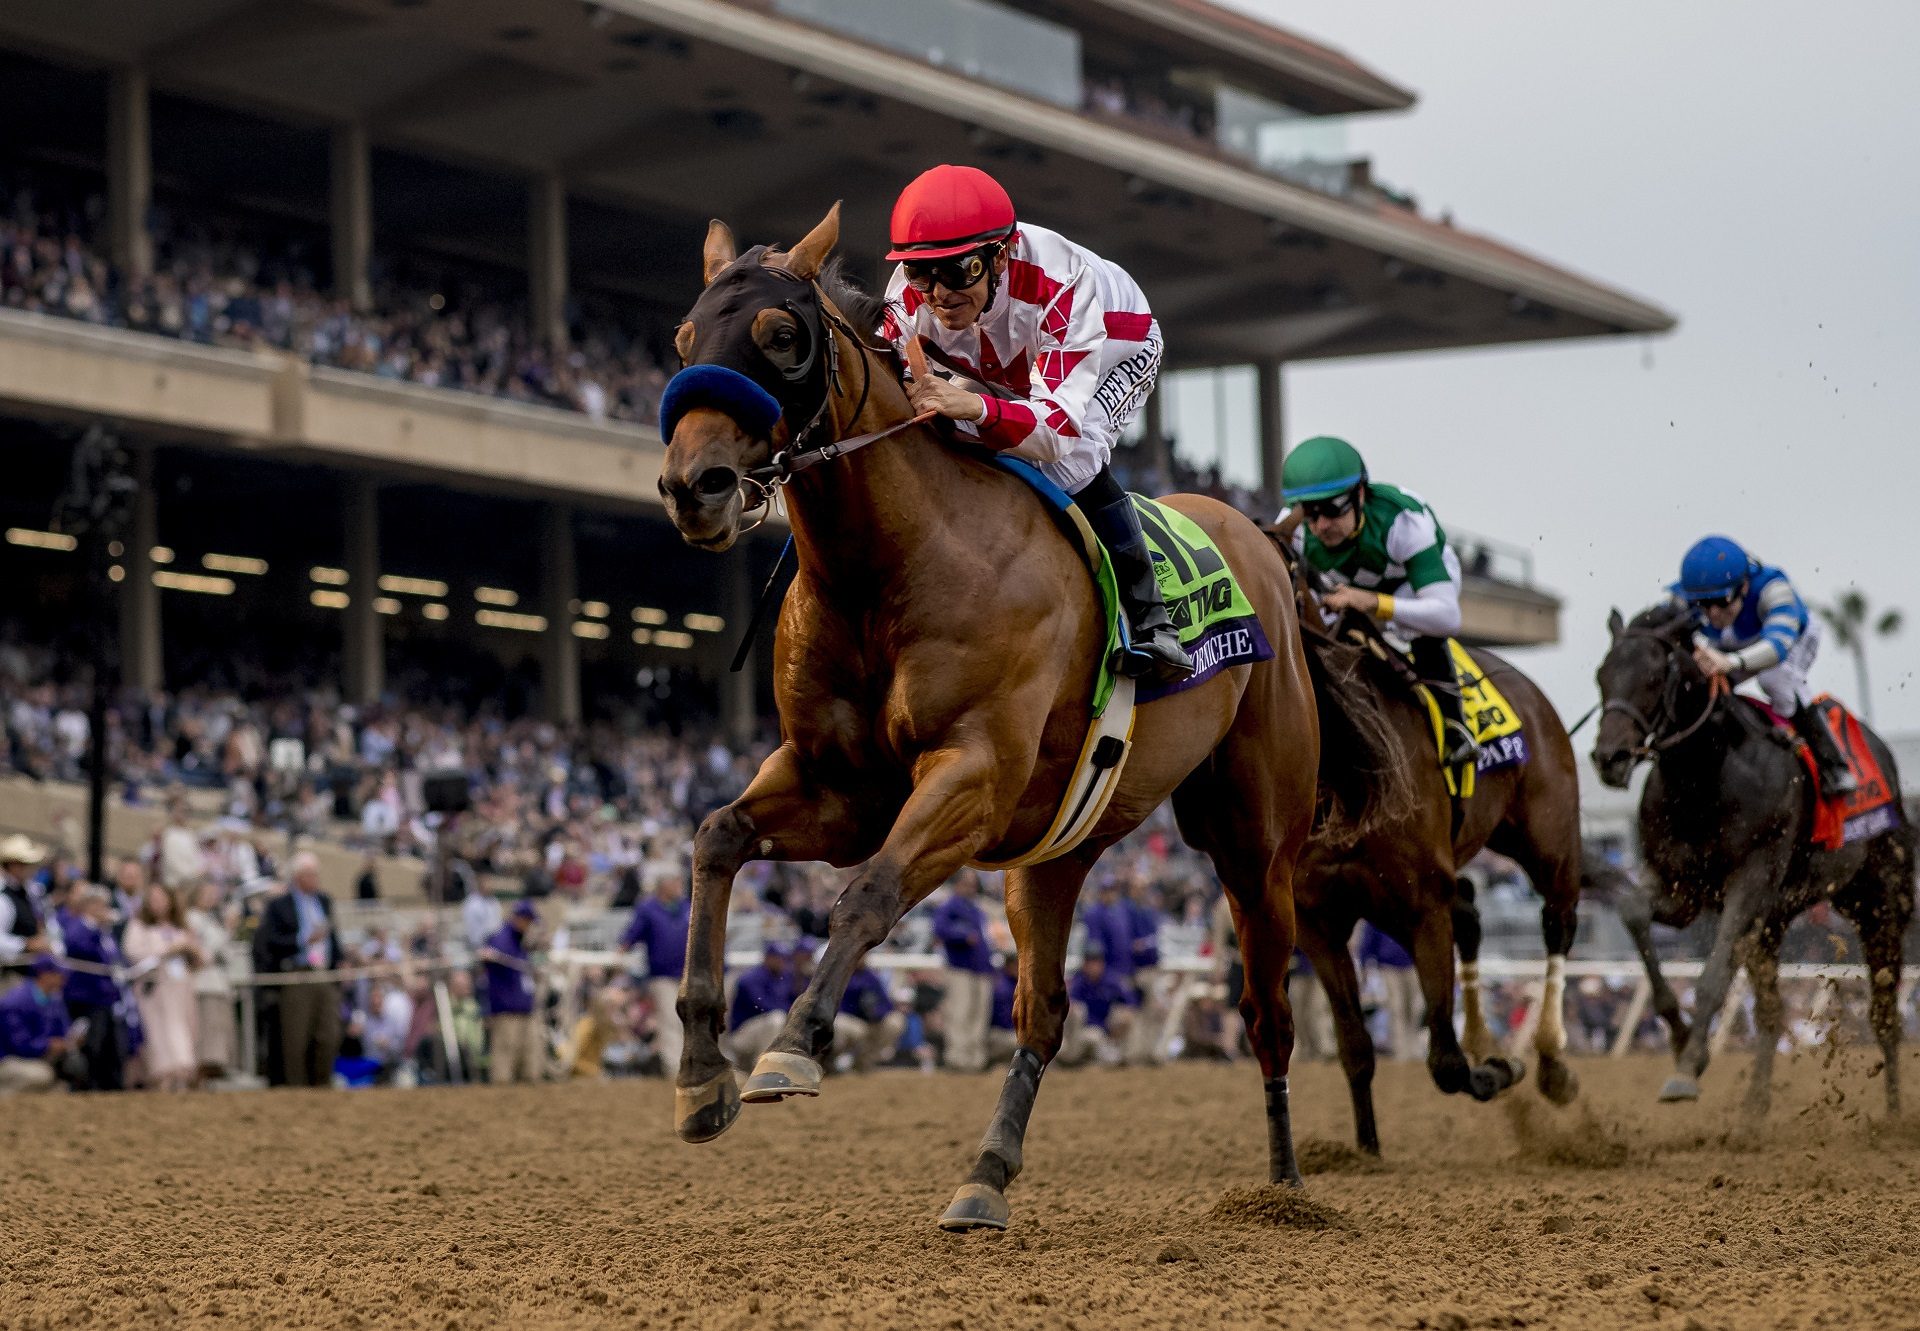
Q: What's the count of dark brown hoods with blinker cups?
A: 1